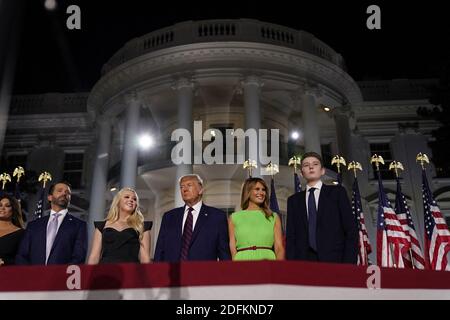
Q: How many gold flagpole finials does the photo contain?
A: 11